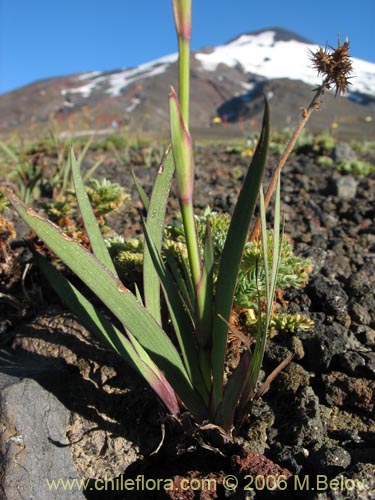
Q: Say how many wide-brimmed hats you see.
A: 0